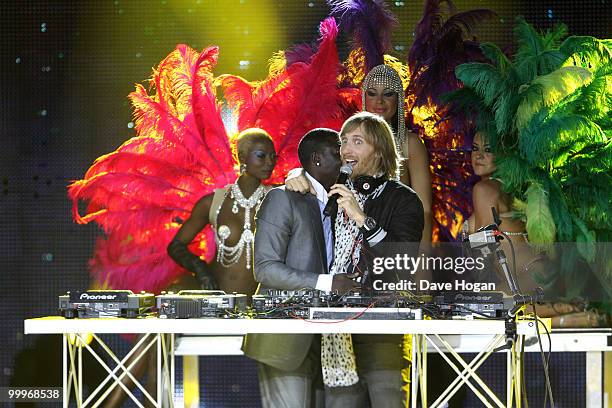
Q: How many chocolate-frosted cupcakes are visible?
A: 0